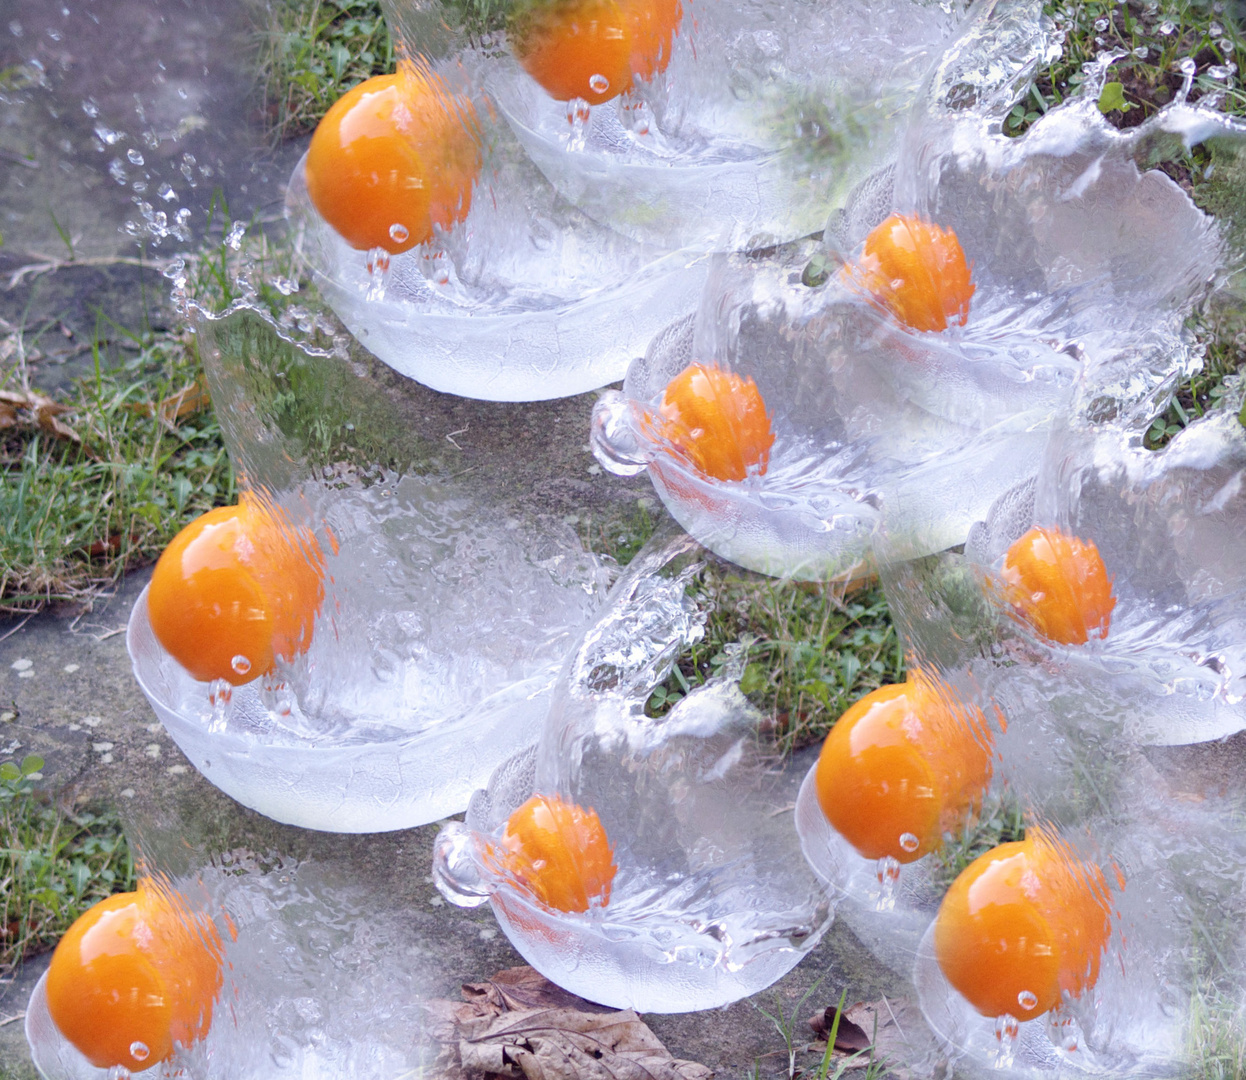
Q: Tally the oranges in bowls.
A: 10